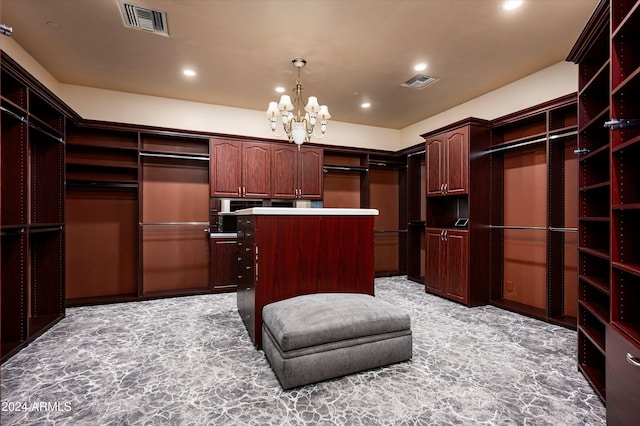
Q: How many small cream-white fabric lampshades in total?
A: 6